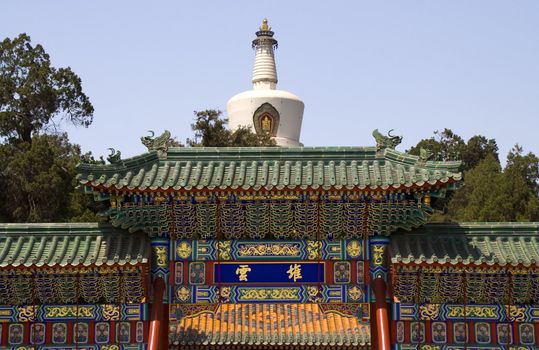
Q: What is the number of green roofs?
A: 3